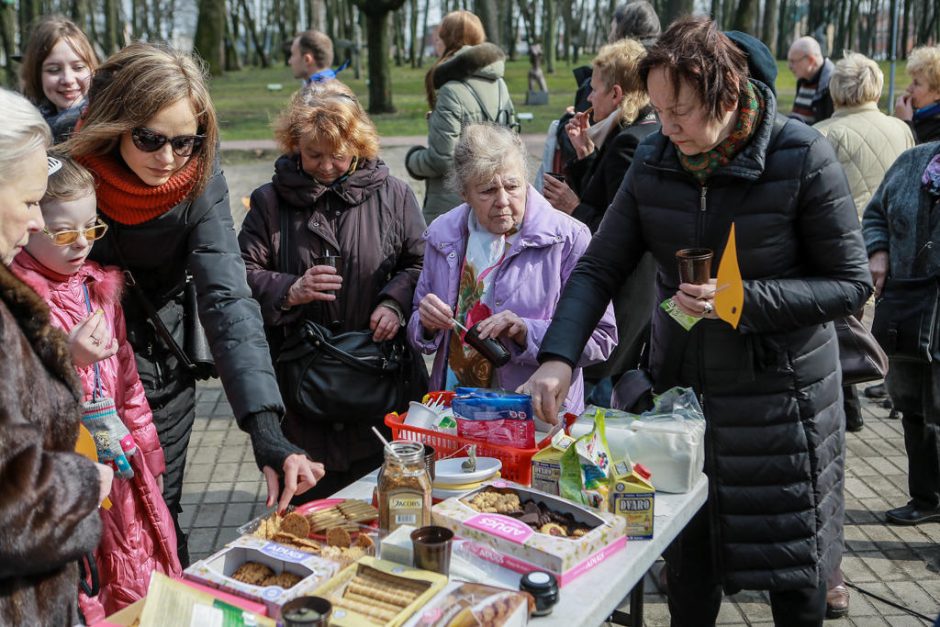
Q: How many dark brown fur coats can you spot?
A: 1